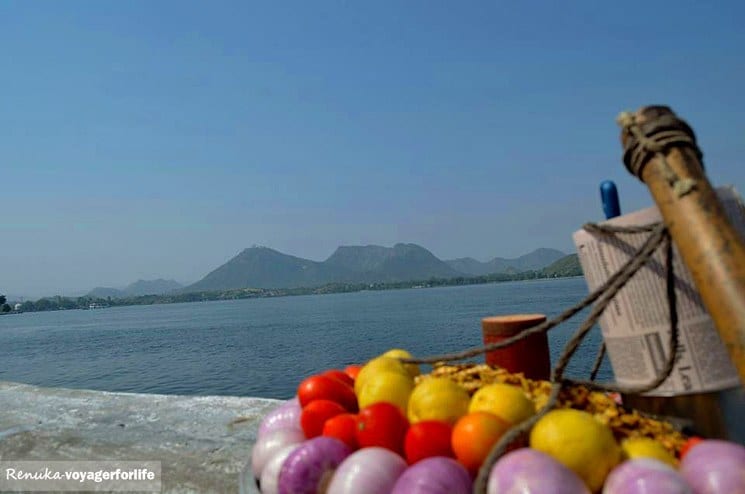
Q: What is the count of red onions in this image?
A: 9